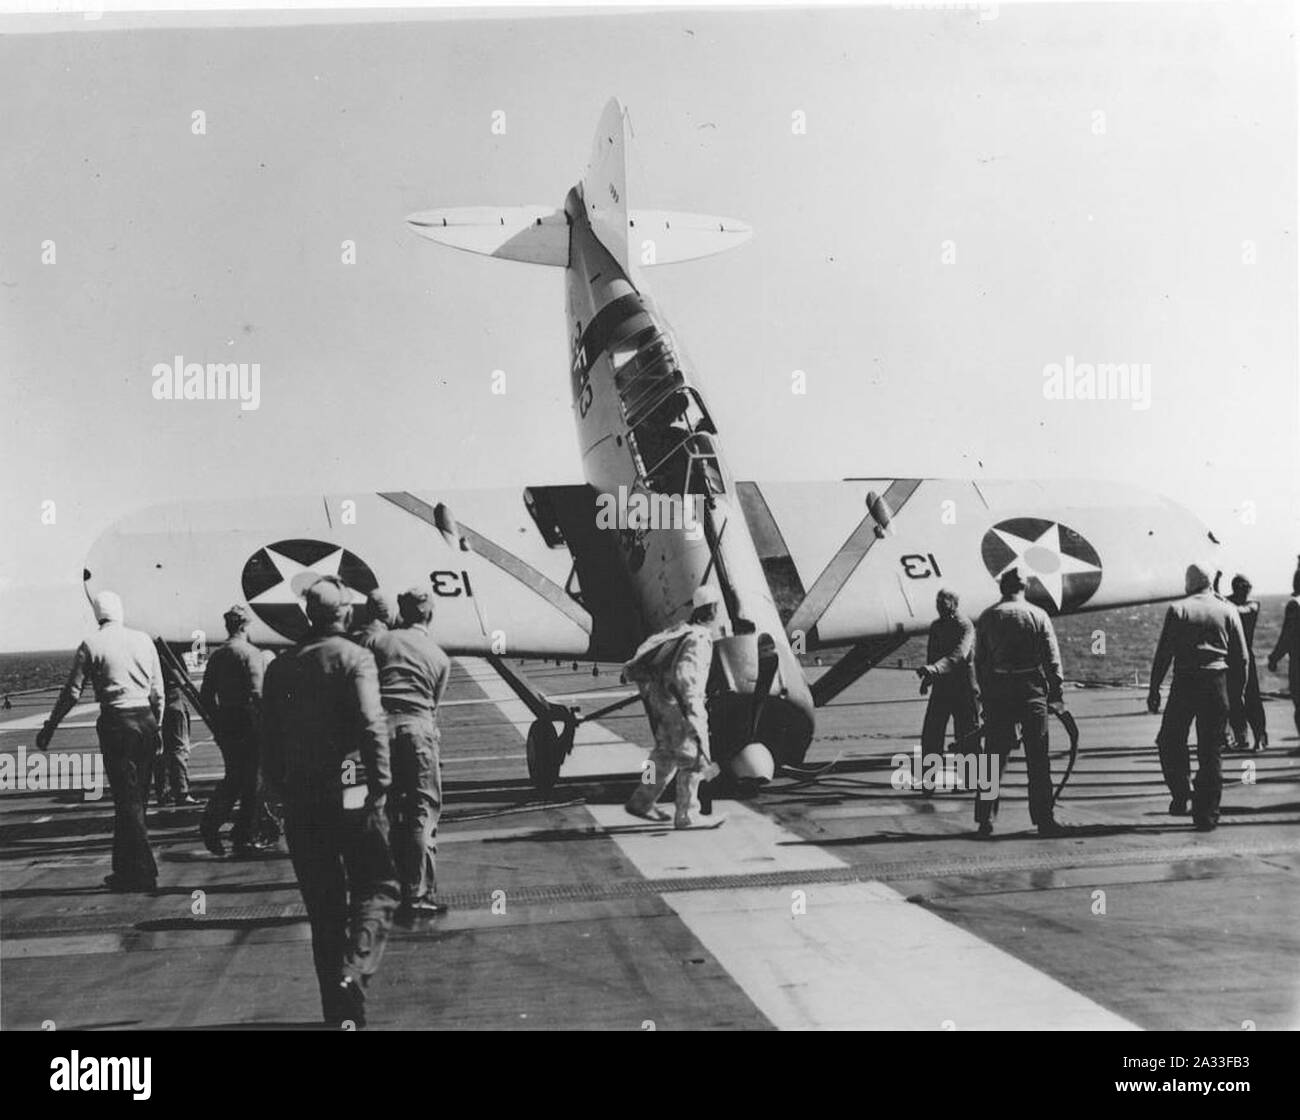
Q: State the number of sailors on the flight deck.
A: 12